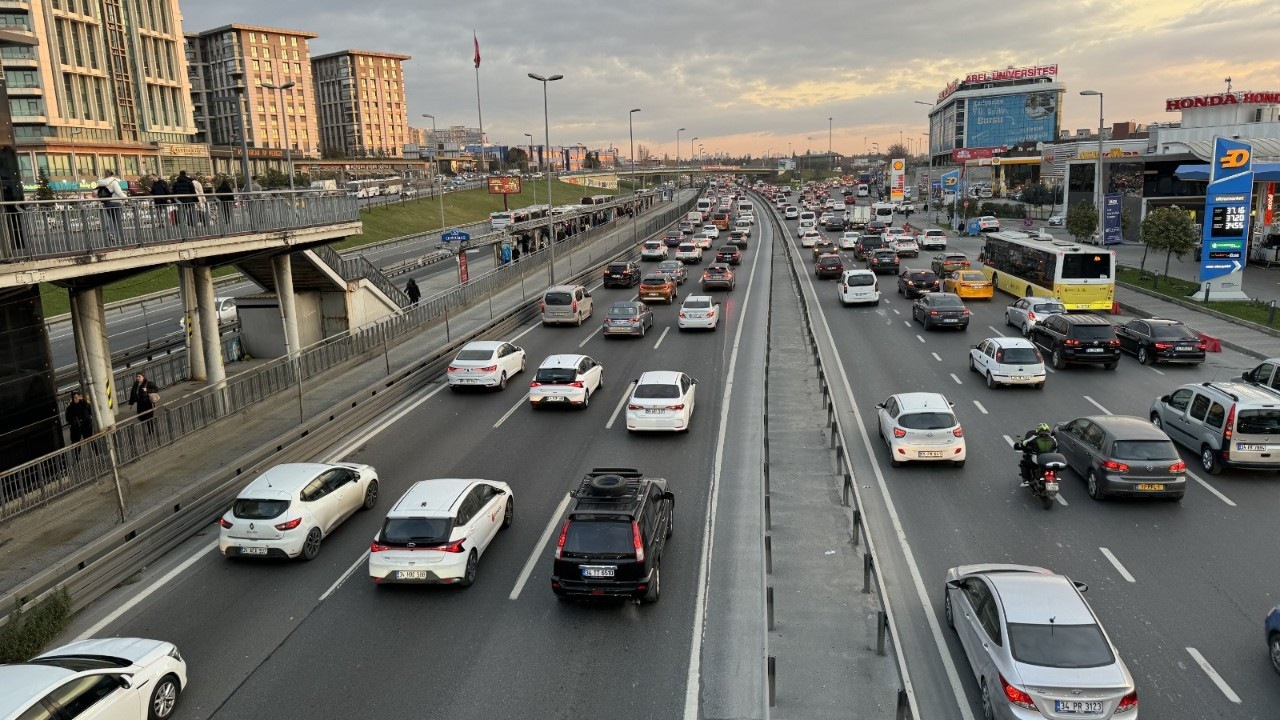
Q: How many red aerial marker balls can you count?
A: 0